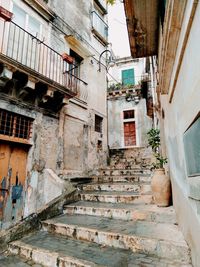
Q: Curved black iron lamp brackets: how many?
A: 1